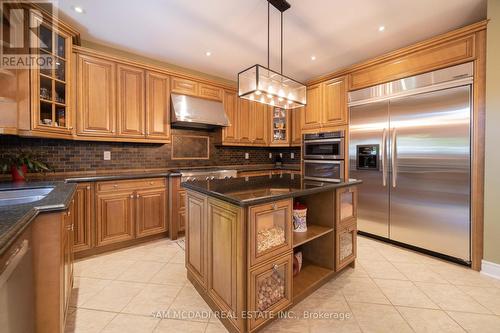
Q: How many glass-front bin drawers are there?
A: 4